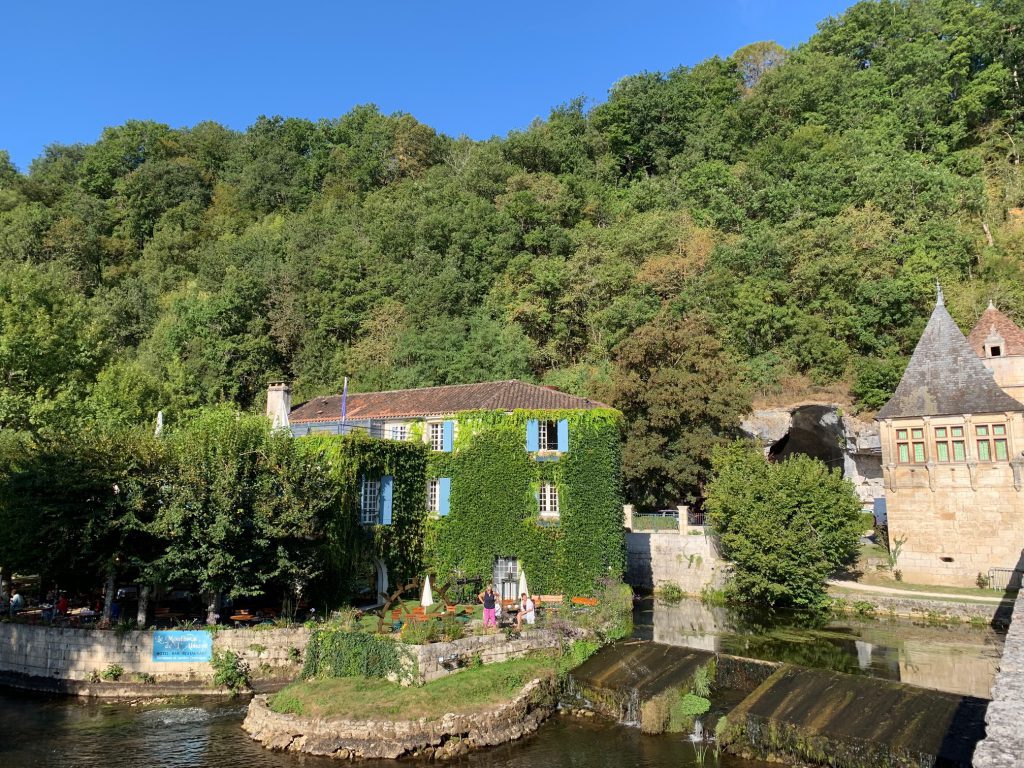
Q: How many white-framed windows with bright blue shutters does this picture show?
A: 4